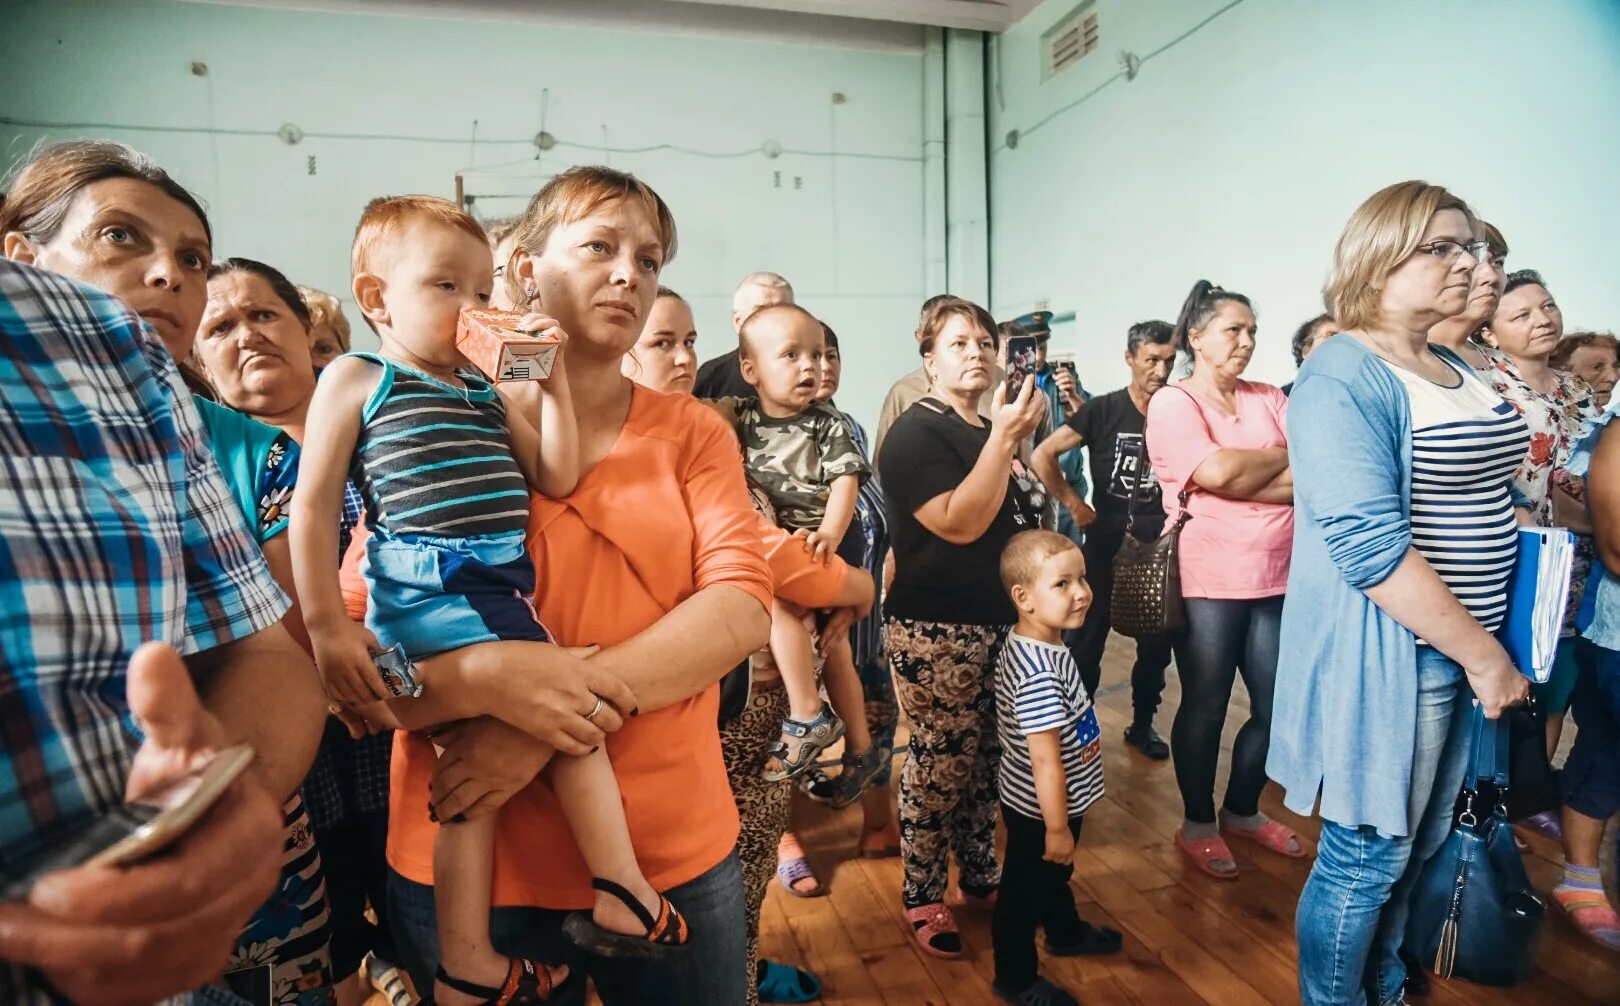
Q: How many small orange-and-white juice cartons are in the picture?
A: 1